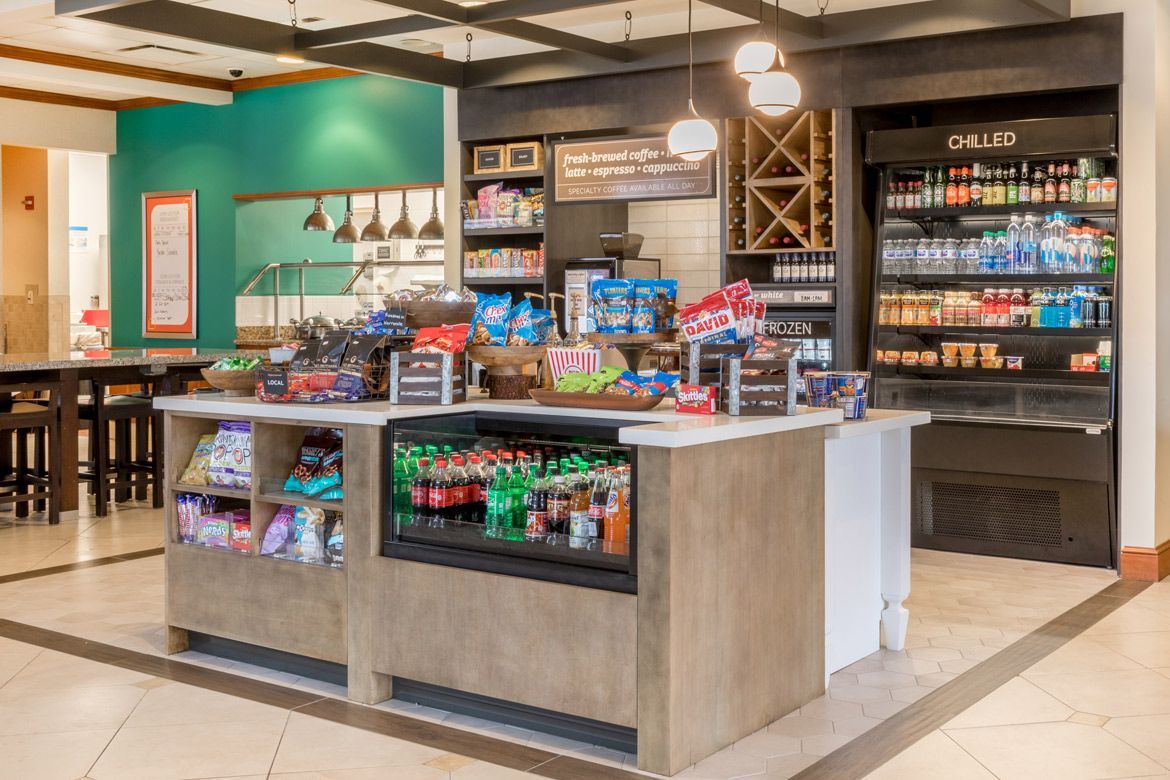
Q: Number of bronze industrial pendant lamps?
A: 5